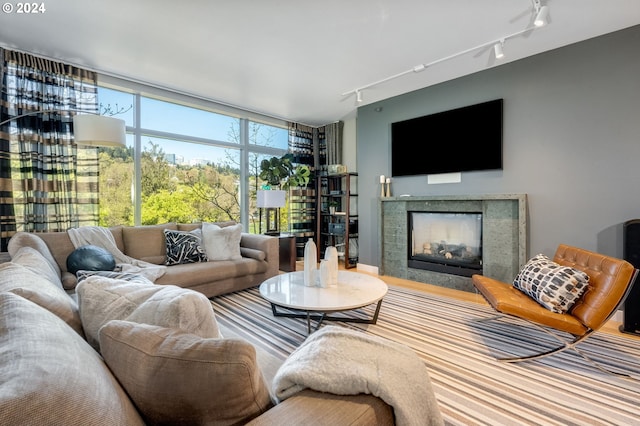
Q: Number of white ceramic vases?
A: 3